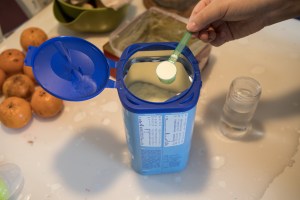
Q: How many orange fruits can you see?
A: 7